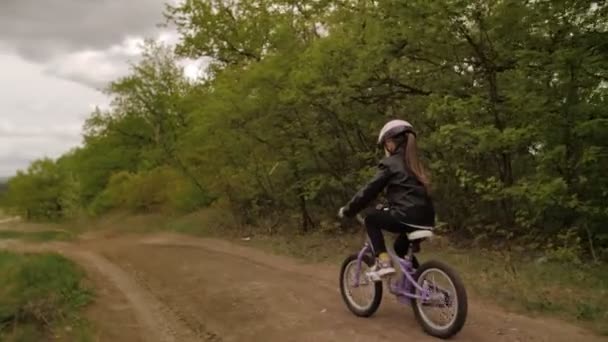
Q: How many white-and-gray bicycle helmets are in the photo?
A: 1